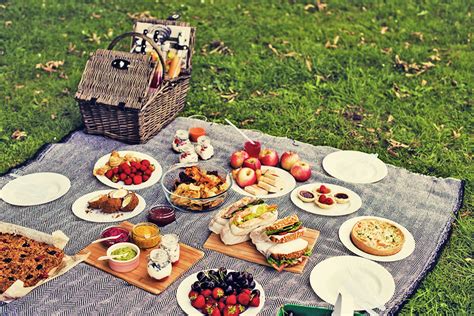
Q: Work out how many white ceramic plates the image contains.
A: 9